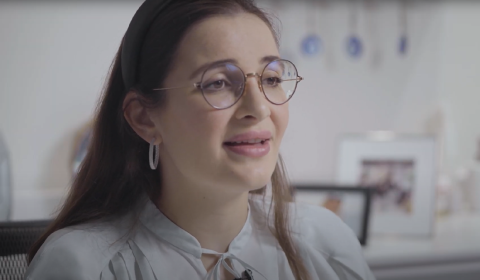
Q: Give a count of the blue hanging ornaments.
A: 3